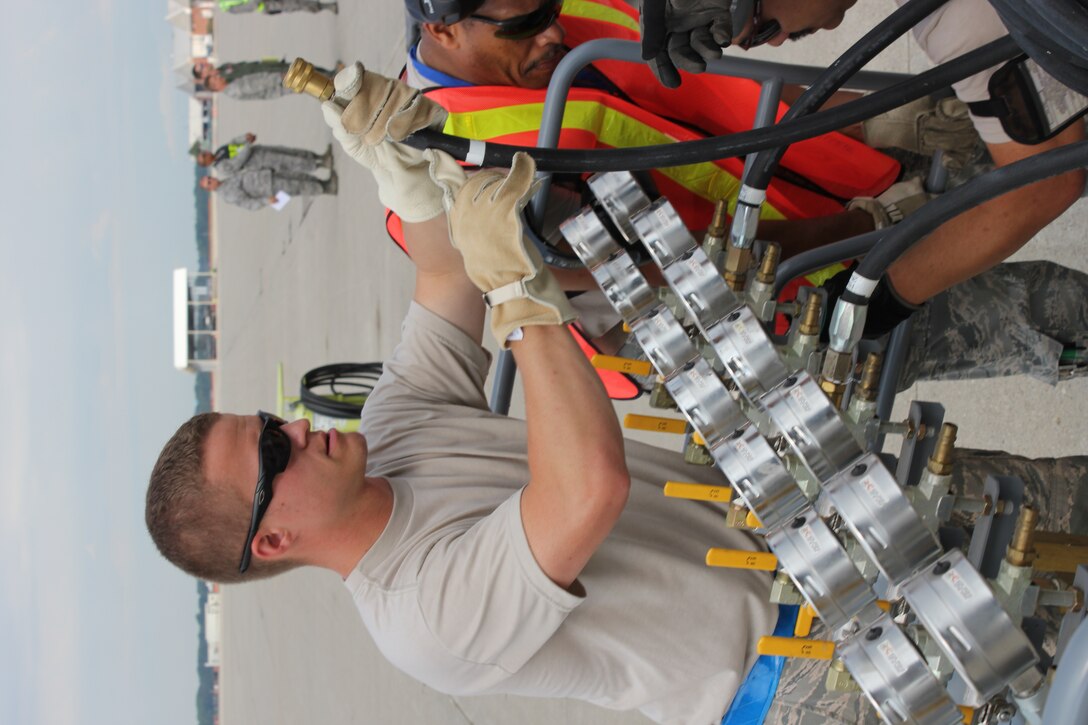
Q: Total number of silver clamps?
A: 14